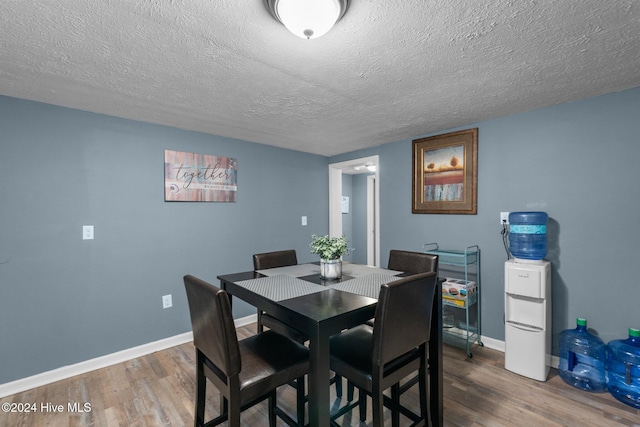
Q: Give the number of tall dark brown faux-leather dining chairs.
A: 4